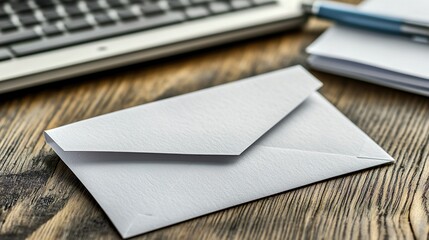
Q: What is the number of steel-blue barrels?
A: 1